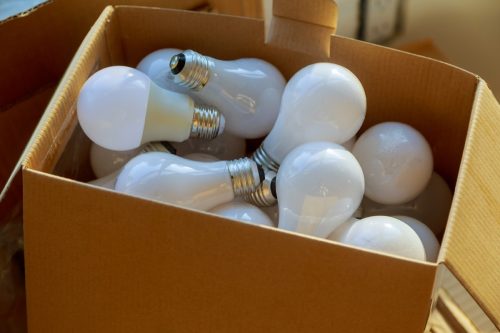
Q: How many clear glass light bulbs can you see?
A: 0